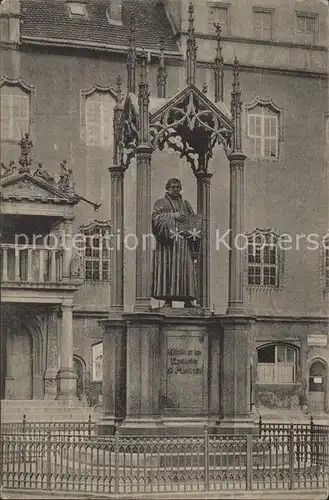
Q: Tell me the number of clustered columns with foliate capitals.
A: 4